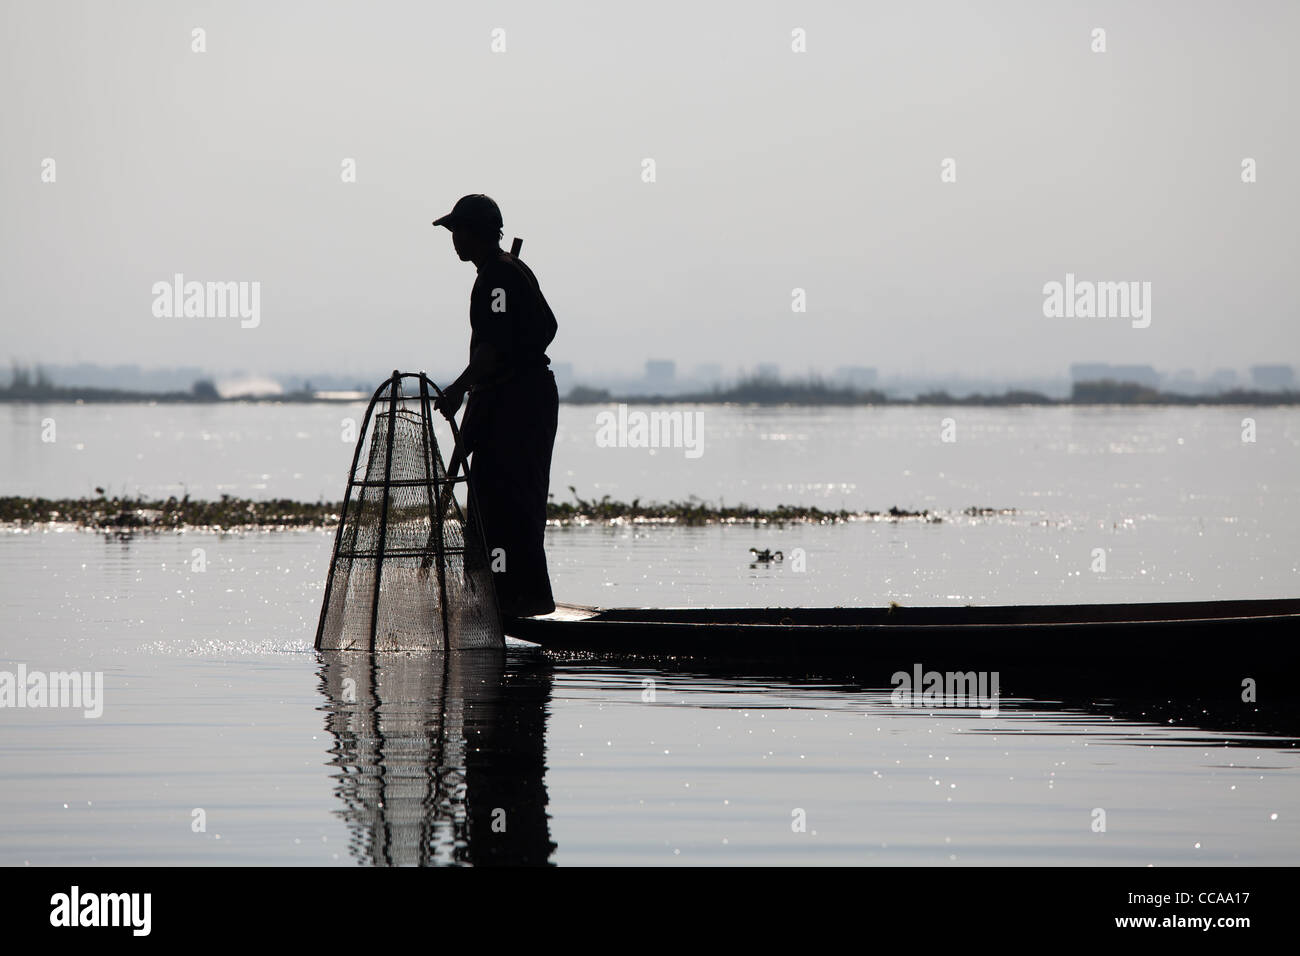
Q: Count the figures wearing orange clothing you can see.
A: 0